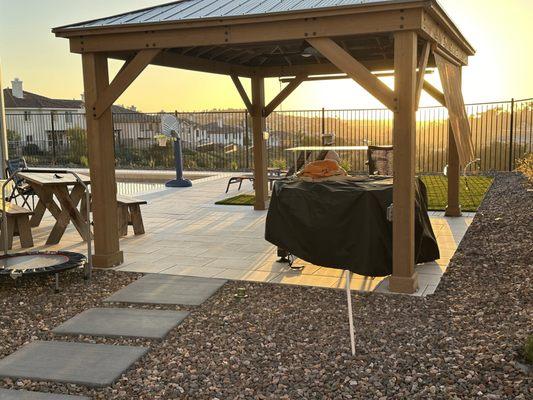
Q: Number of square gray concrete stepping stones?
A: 4